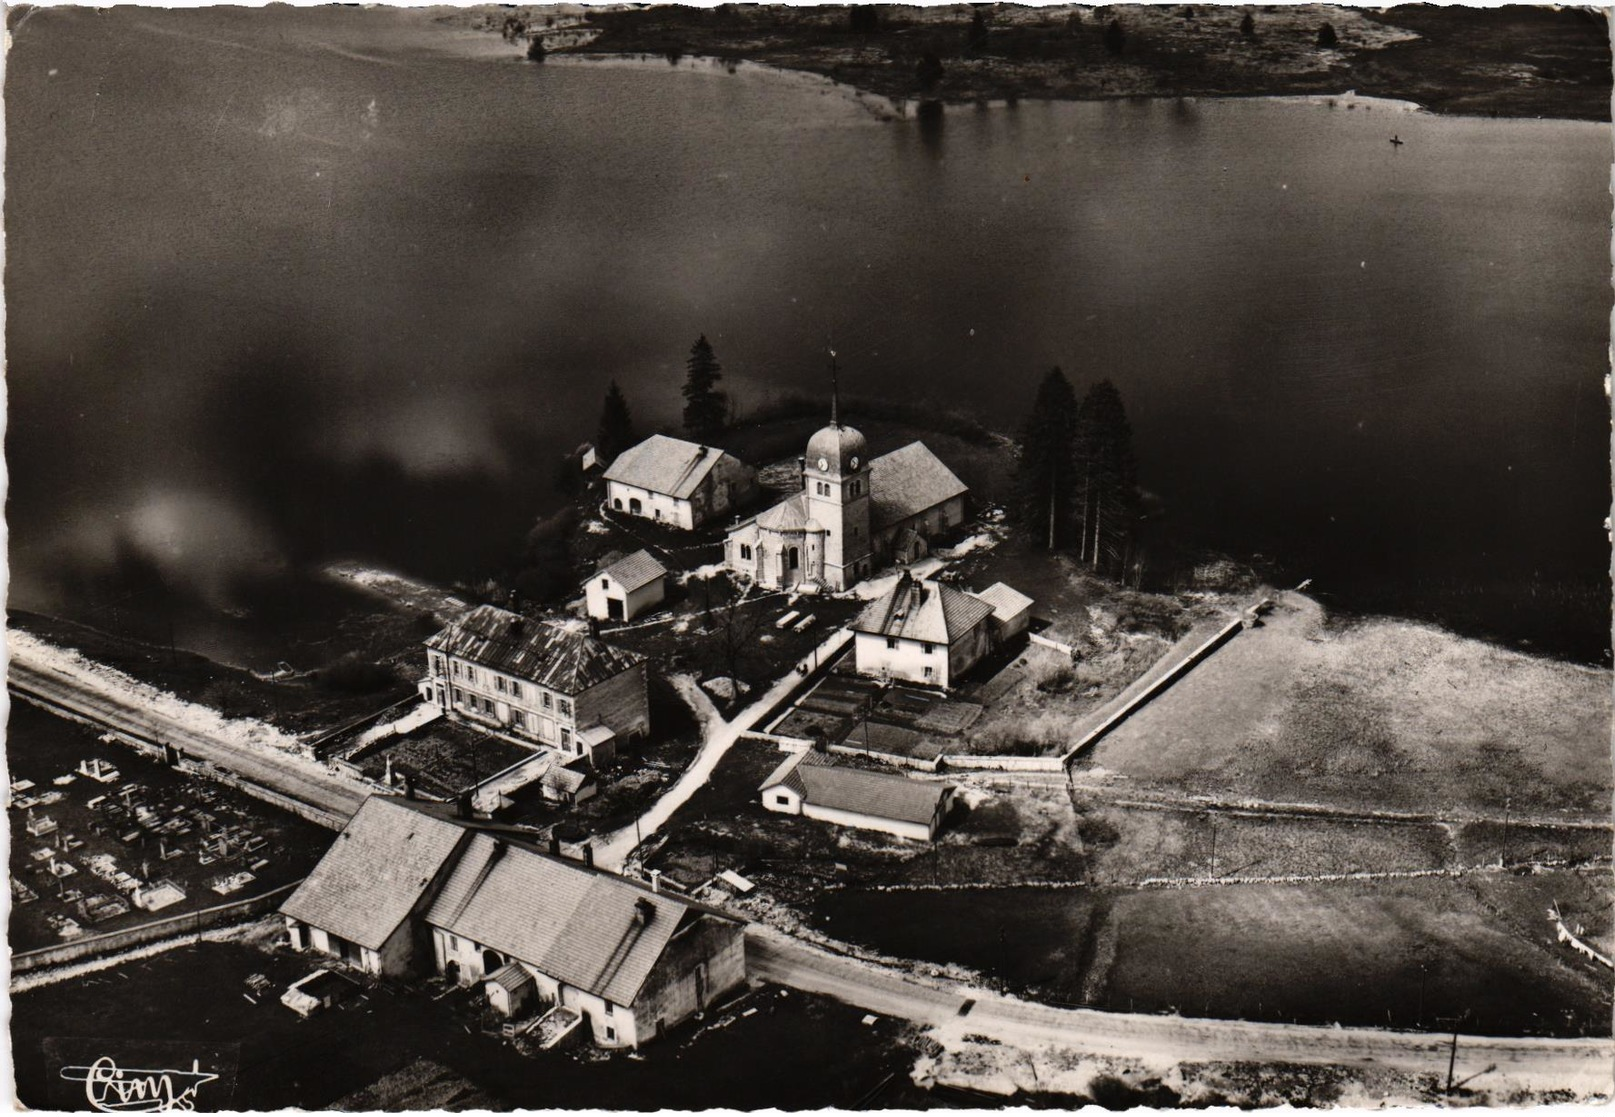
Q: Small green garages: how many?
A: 0